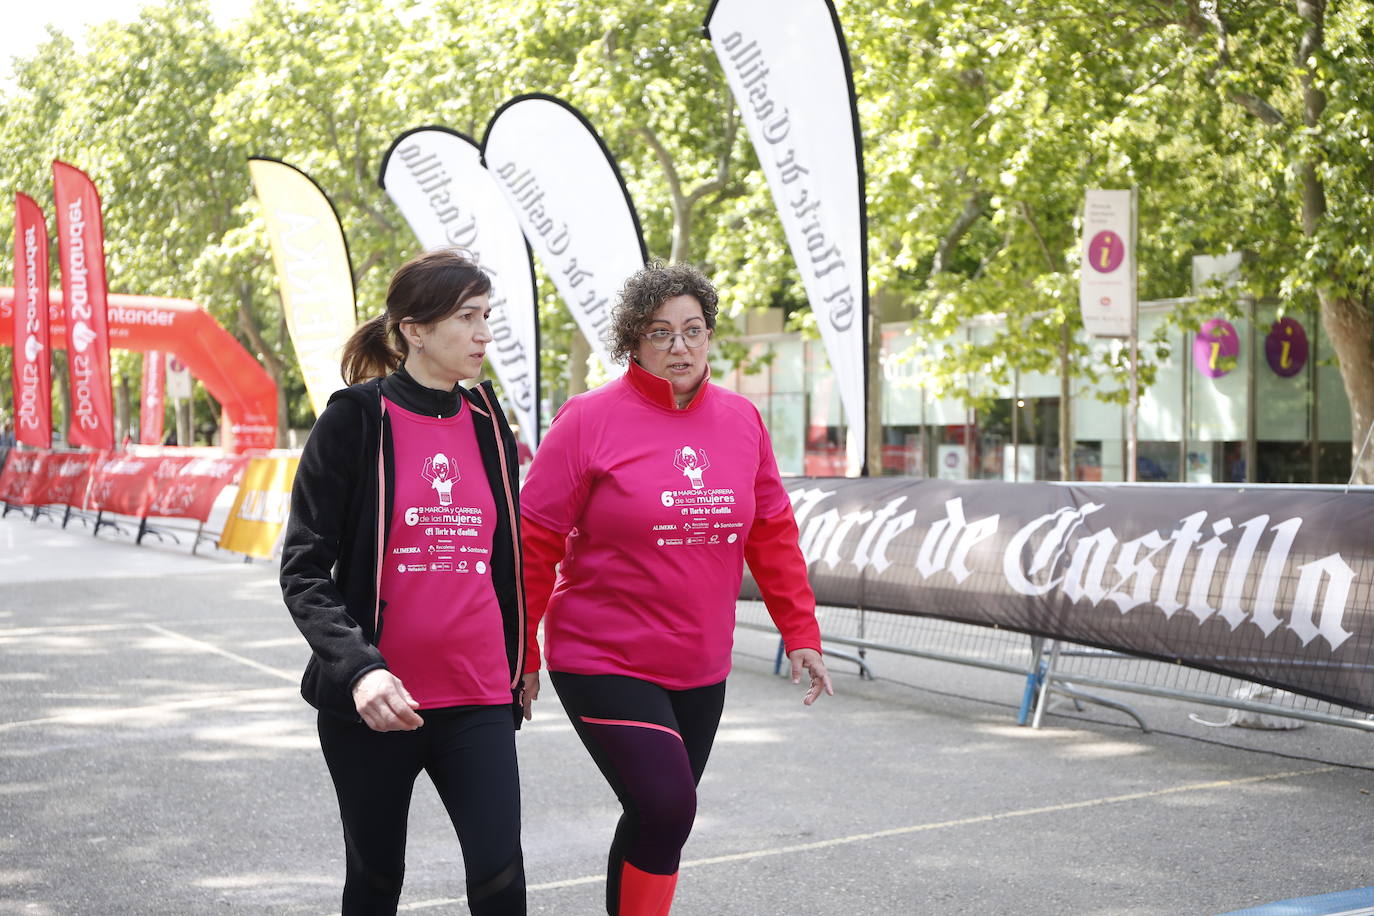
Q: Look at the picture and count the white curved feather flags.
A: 3